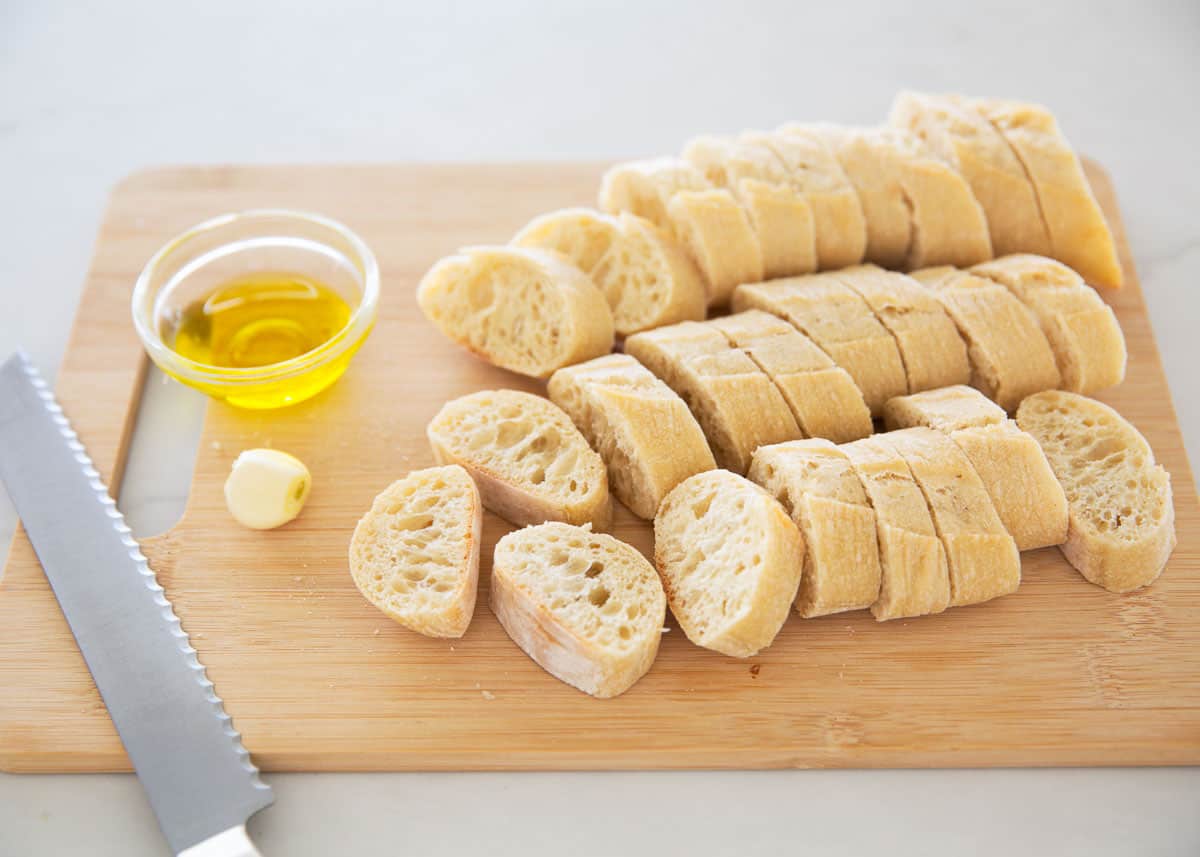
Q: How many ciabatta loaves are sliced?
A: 3